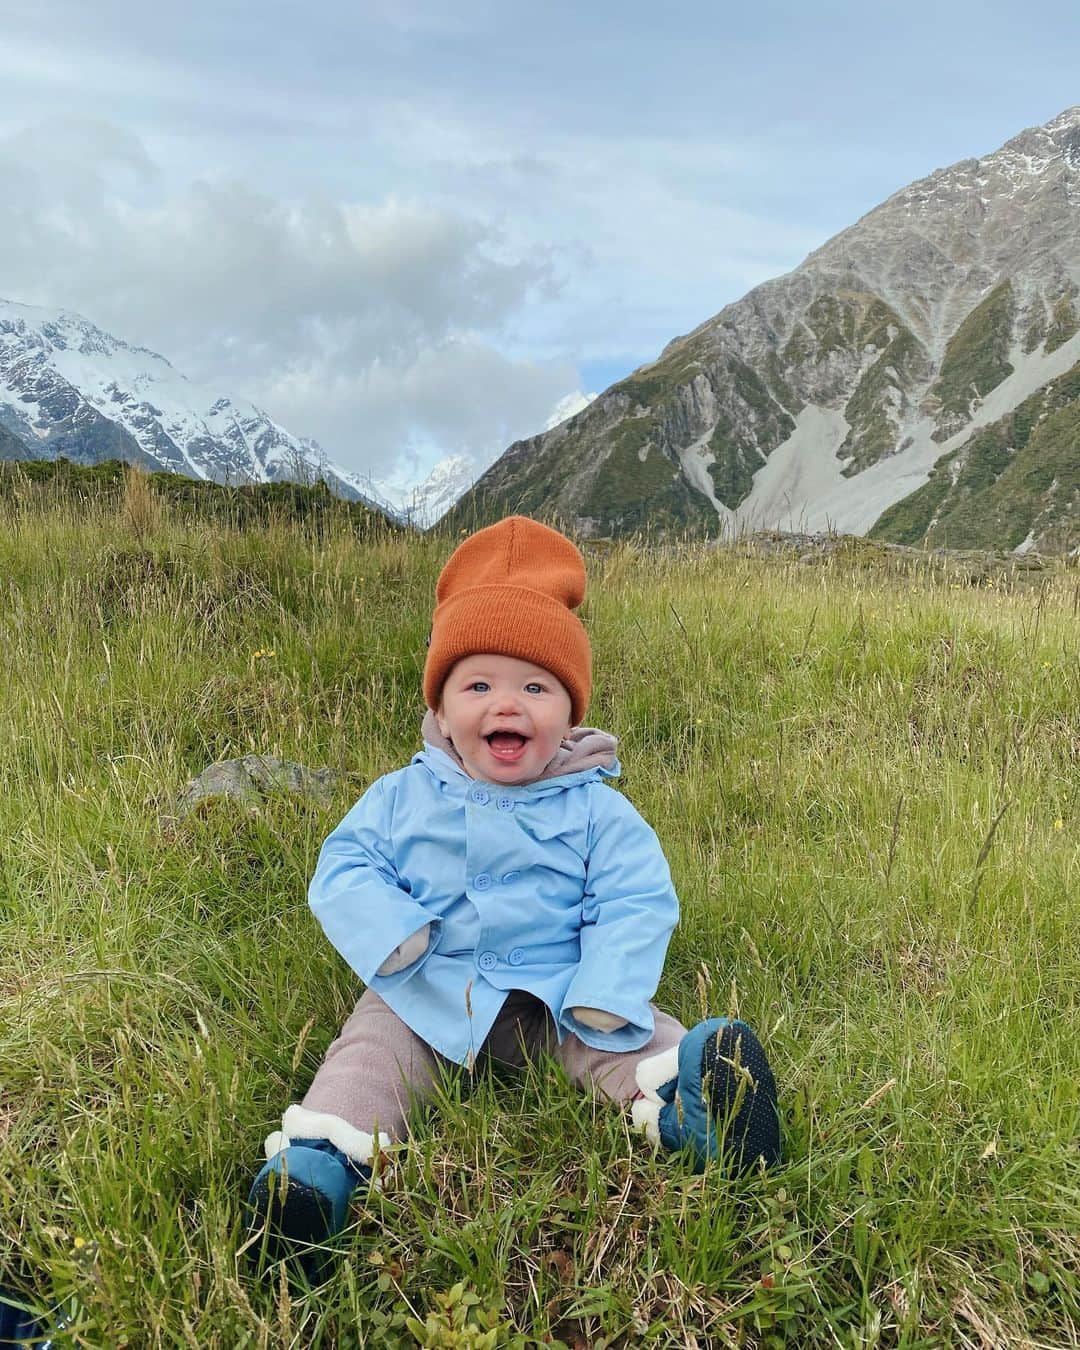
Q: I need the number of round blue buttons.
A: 6